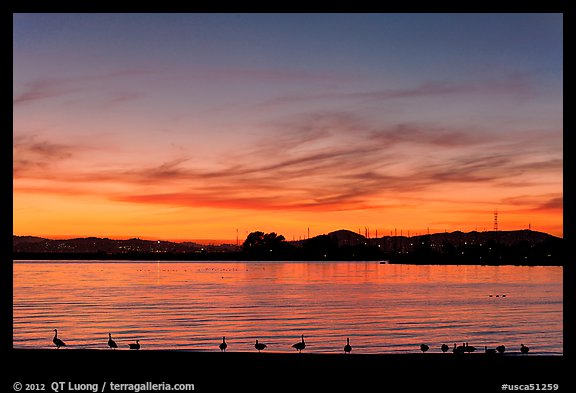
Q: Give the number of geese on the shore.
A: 15